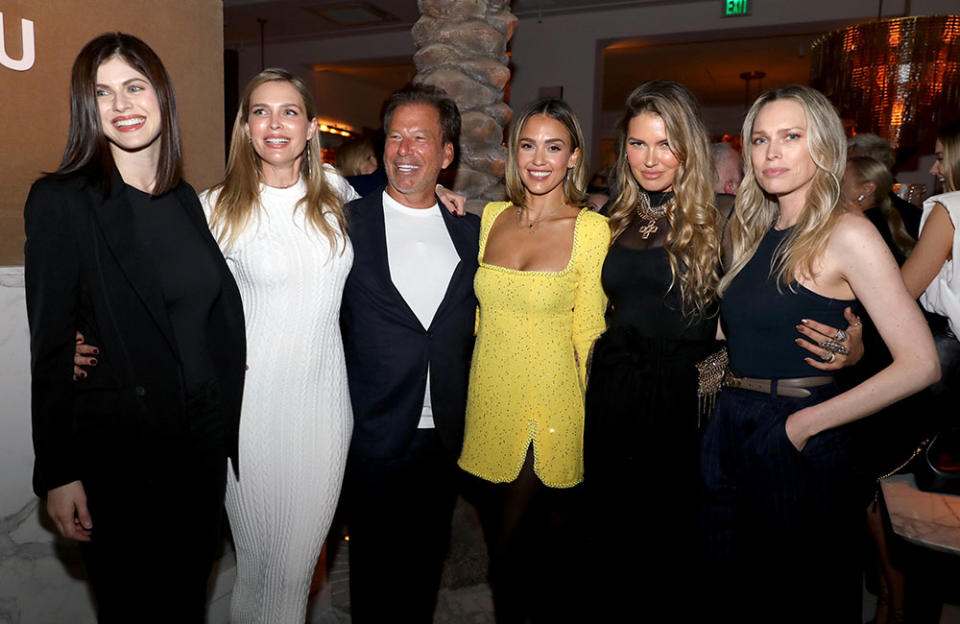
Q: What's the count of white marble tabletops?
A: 1